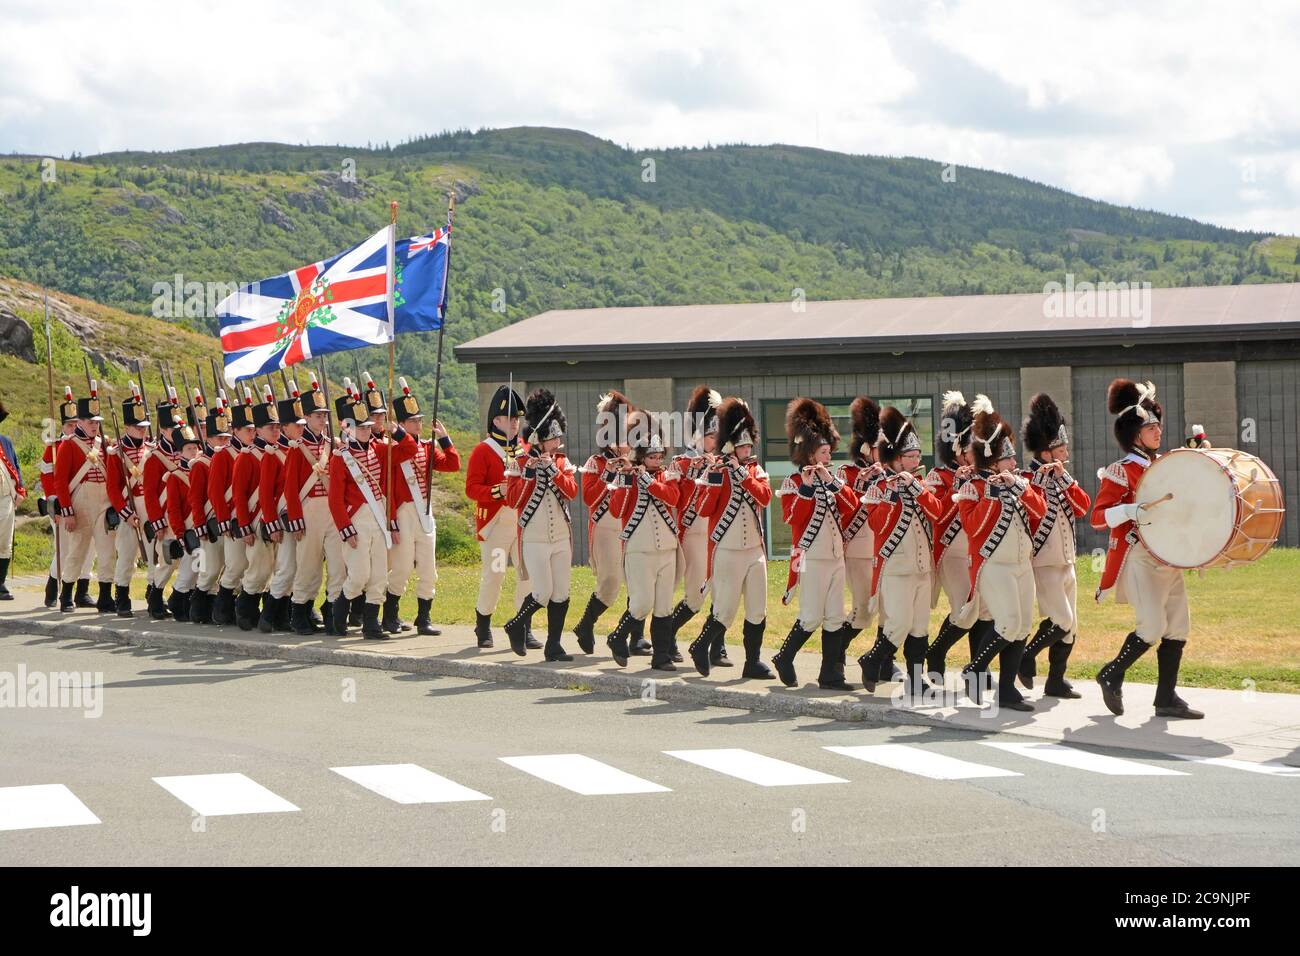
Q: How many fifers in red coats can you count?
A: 11